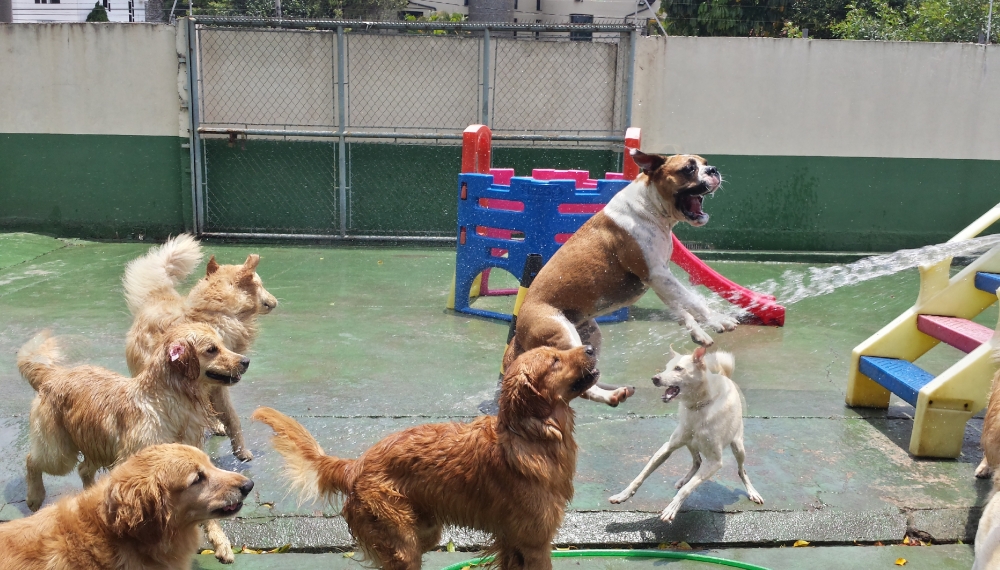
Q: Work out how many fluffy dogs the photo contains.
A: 4